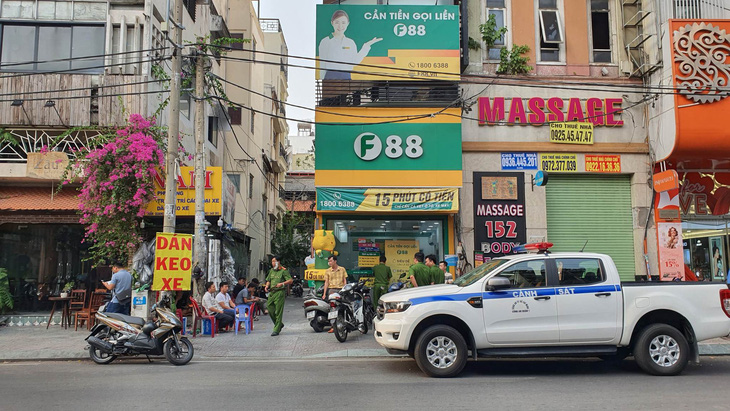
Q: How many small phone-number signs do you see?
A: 4